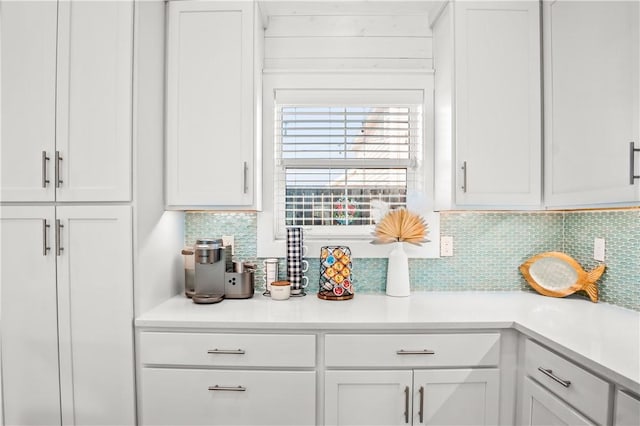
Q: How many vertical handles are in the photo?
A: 9